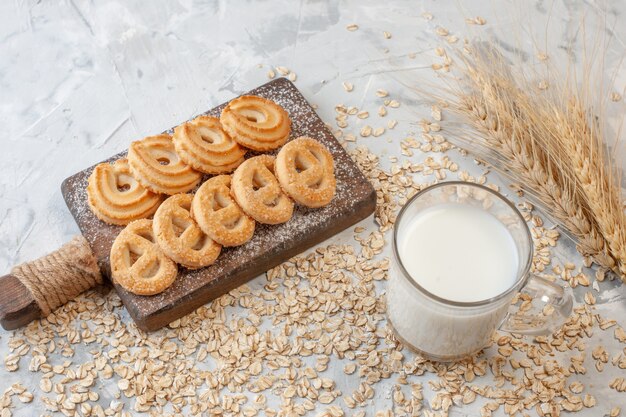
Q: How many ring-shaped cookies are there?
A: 4